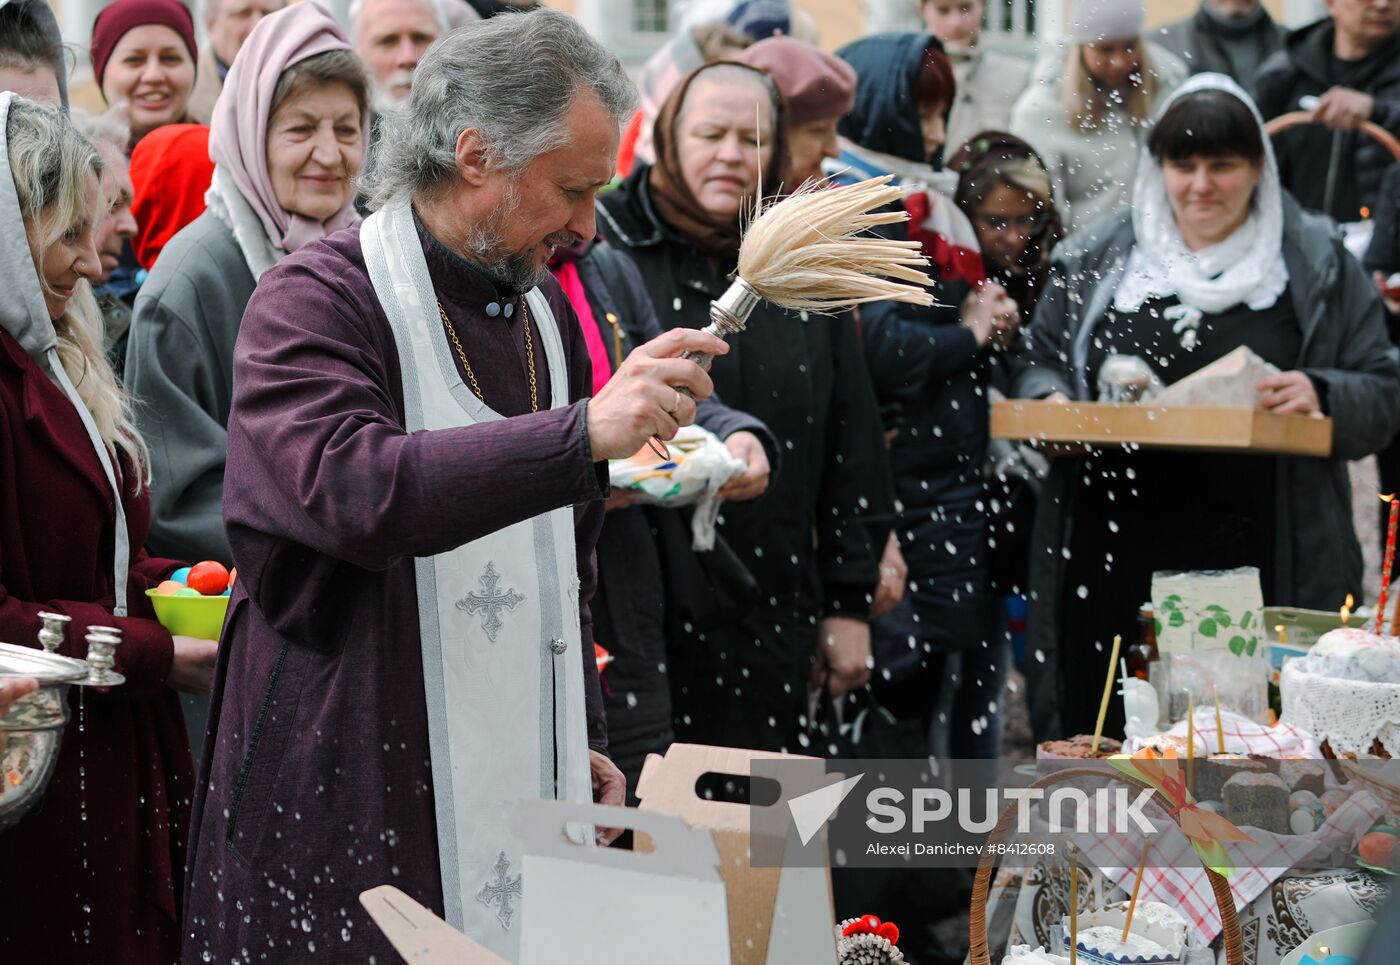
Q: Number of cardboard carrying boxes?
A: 2